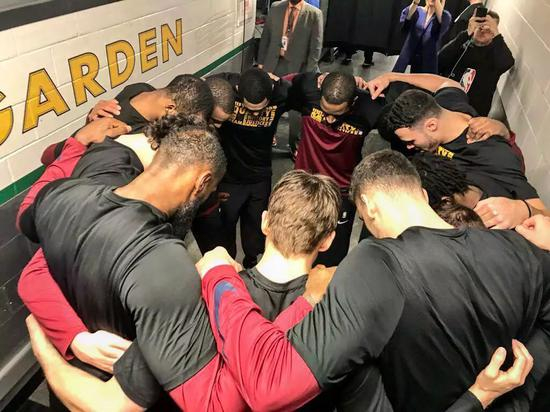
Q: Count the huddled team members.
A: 11